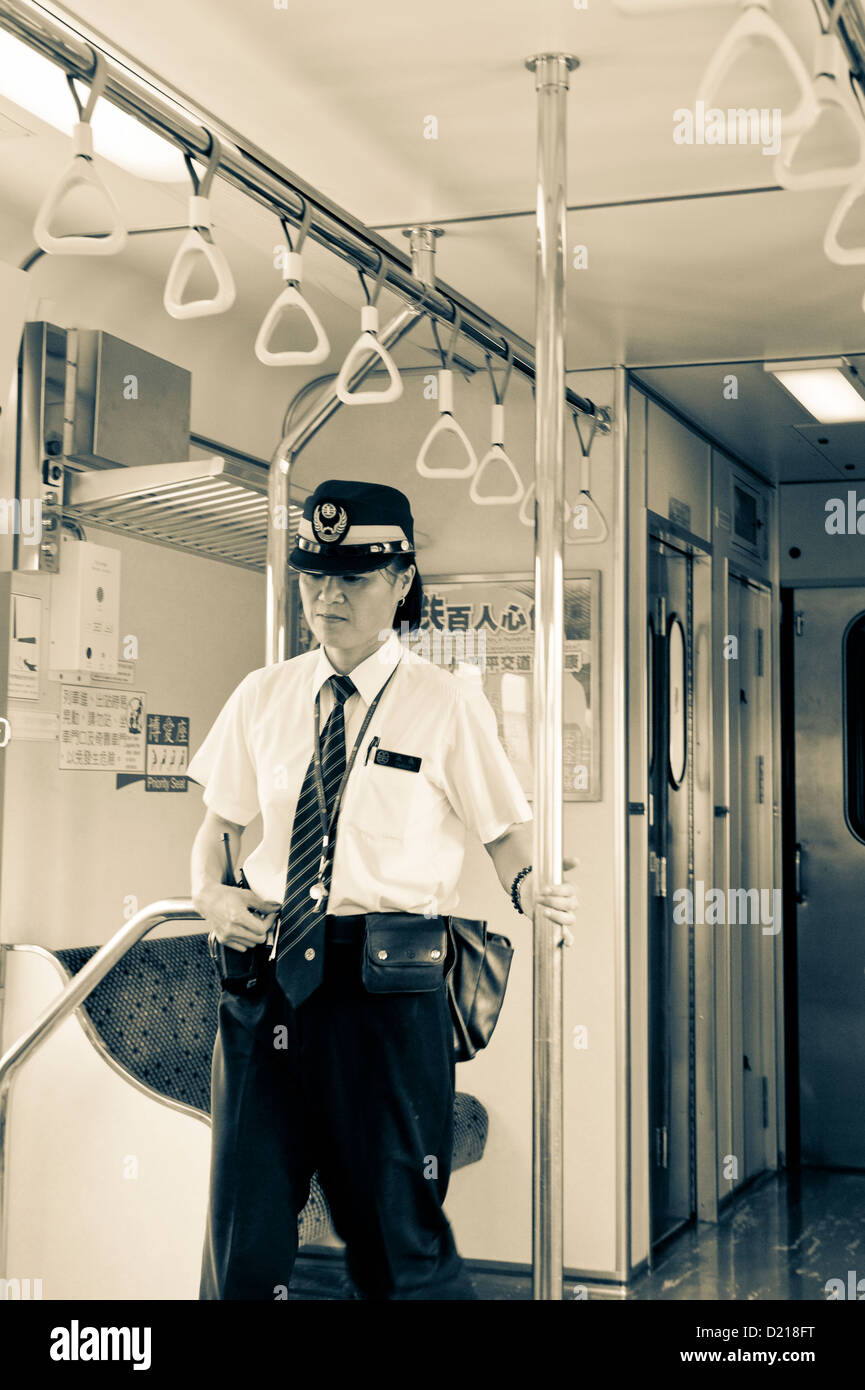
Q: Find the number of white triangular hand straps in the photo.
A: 11